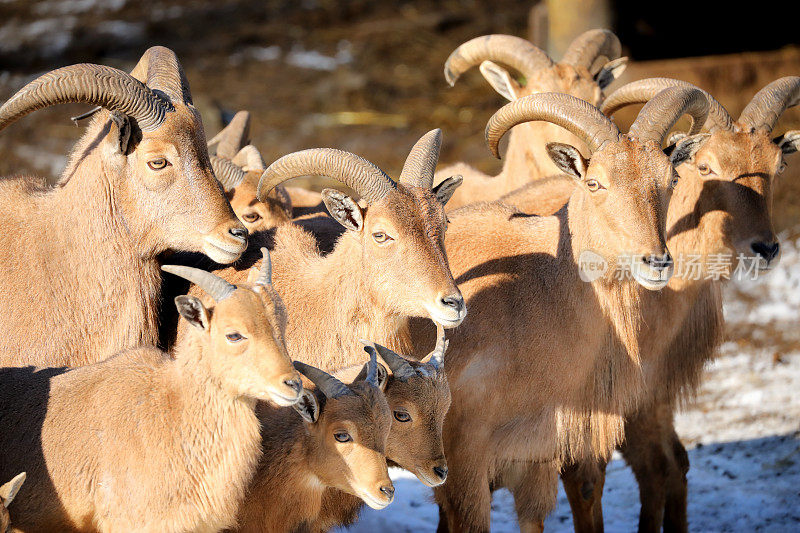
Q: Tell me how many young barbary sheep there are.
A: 3